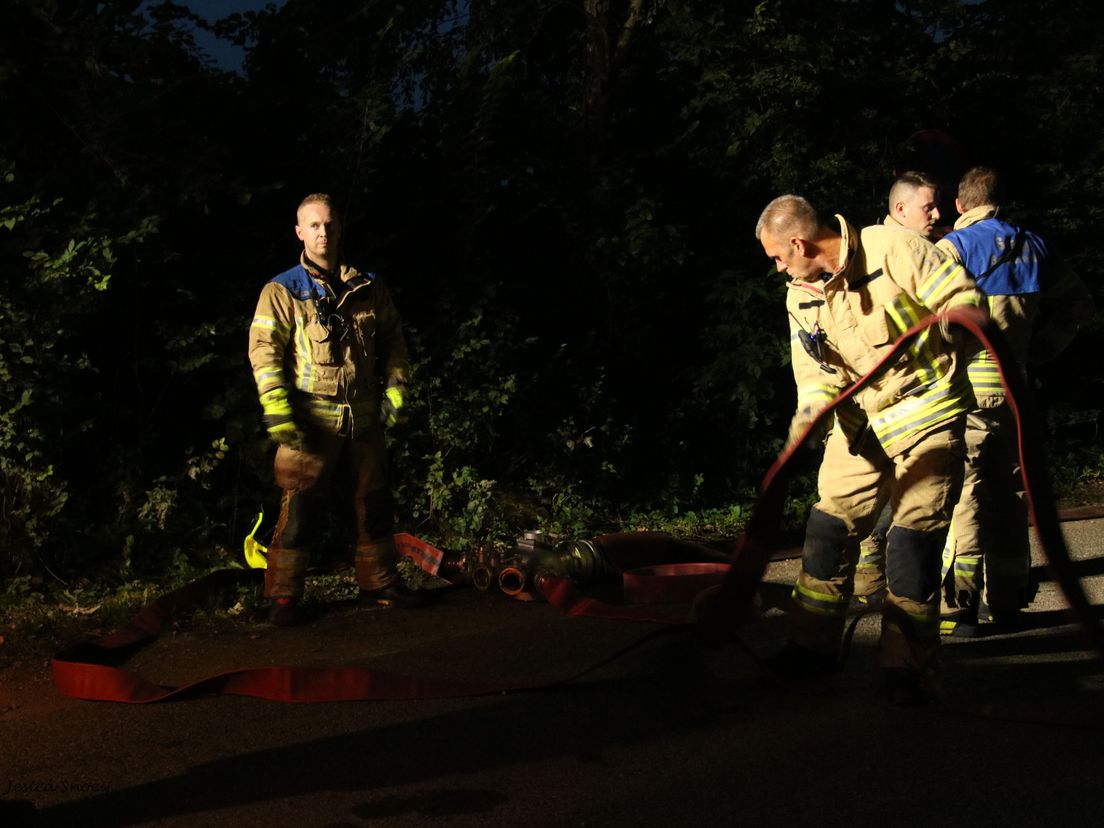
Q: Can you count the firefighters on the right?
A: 3